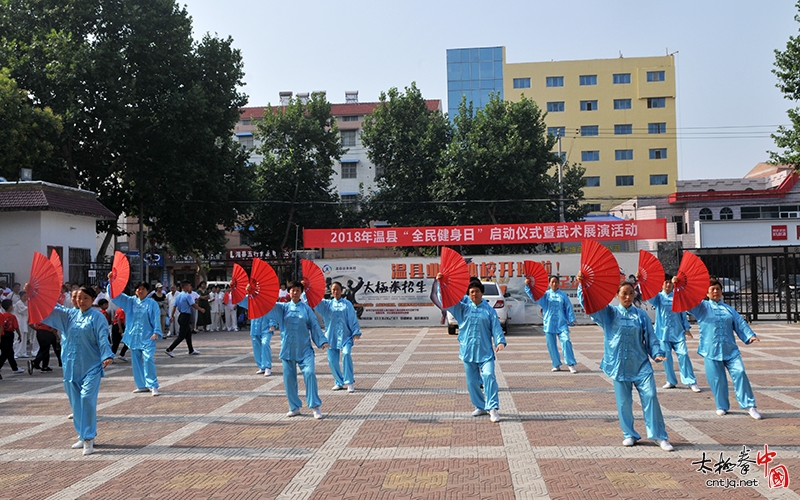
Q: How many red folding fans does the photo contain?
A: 11